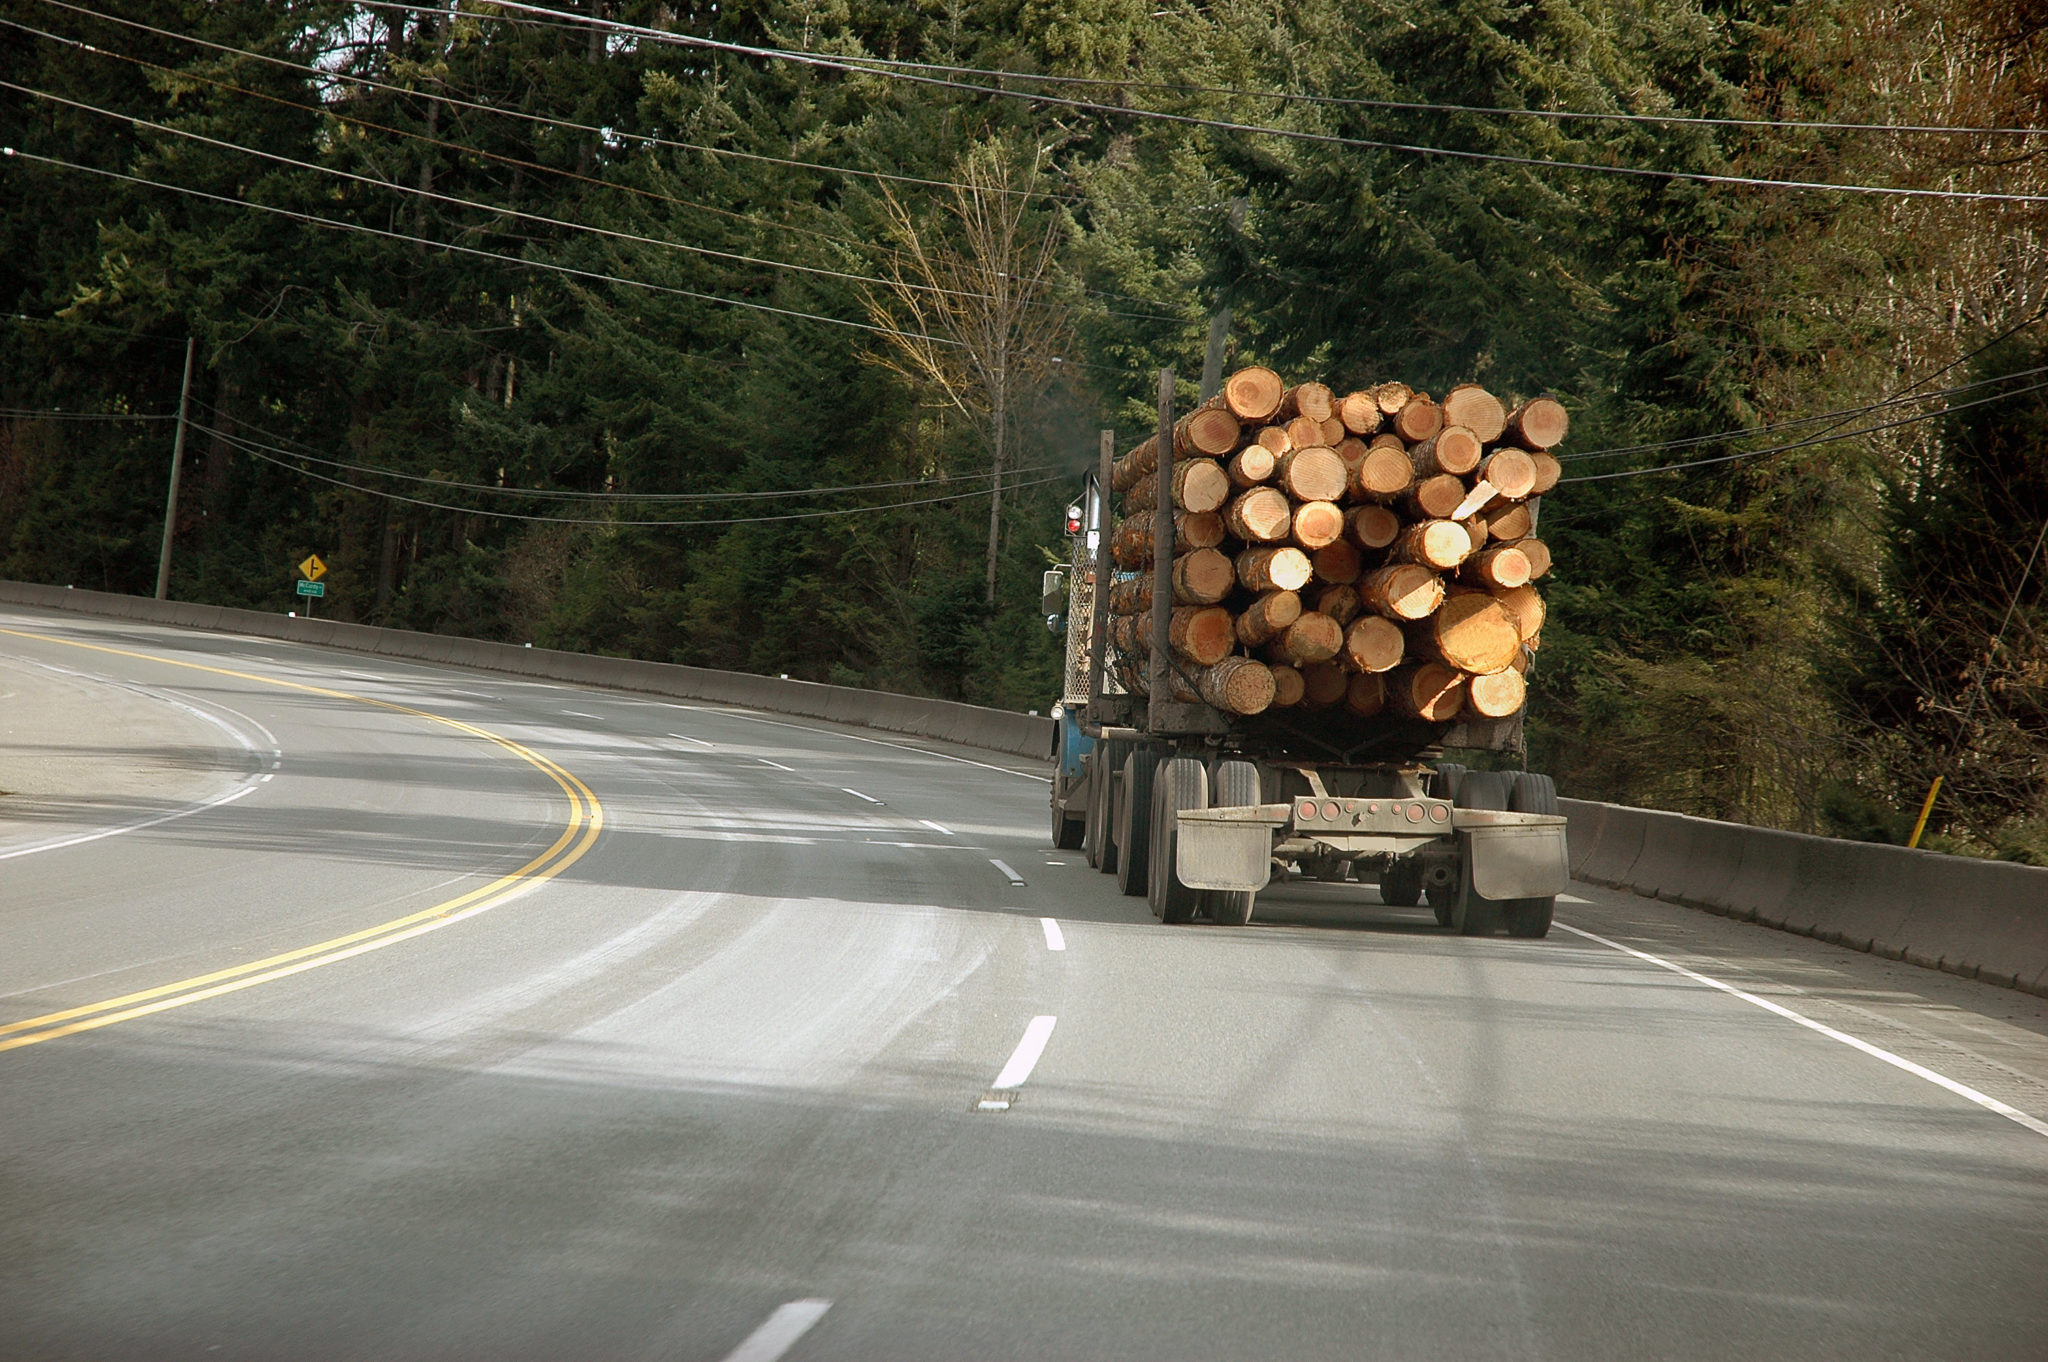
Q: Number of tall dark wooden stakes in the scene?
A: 2